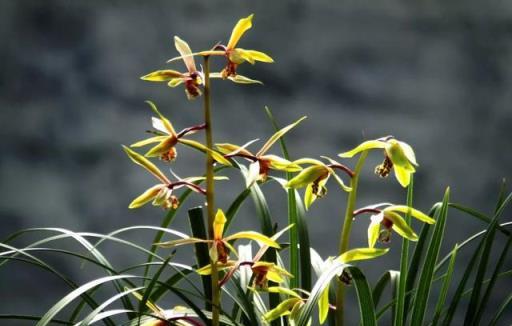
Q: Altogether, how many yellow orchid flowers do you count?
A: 13